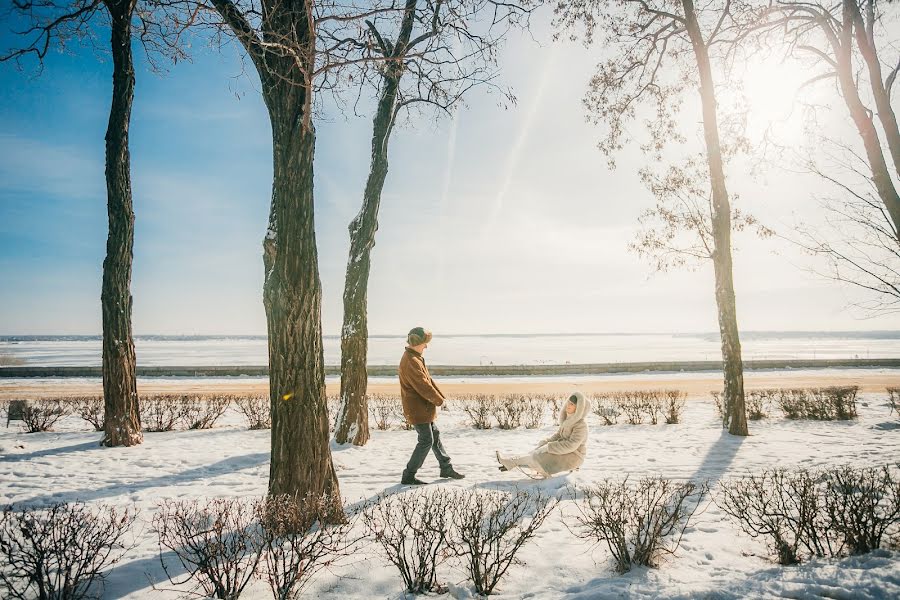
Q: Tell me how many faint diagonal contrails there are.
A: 2